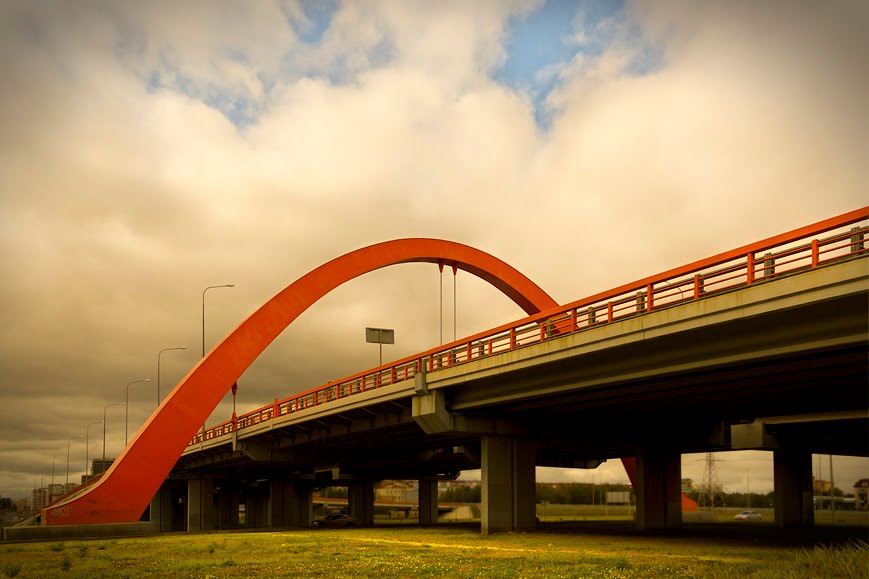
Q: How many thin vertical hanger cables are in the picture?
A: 3